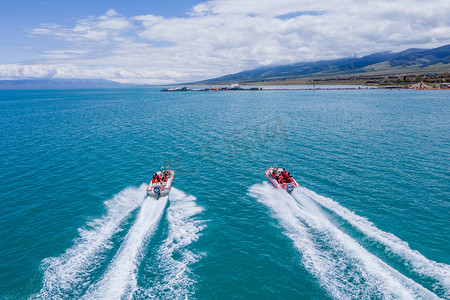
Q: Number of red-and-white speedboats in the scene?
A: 2